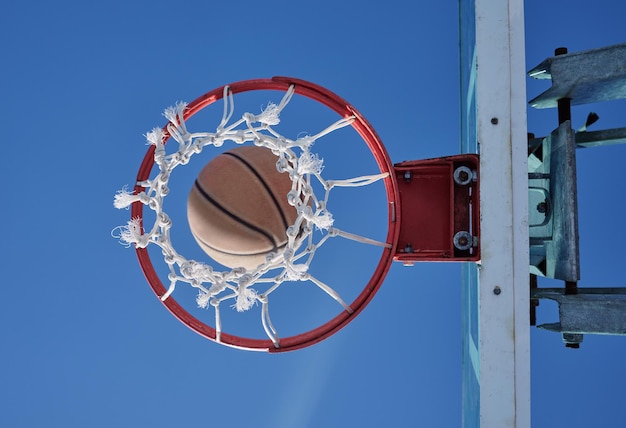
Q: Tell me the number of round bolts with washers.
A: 2